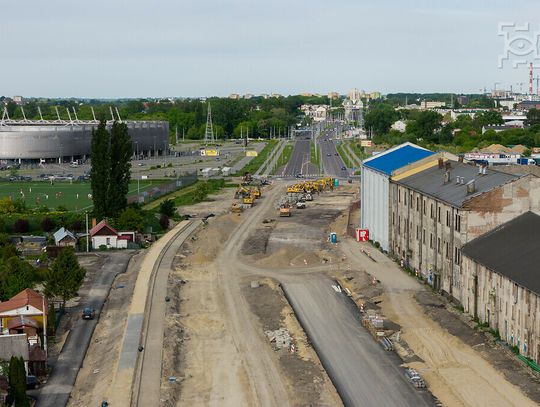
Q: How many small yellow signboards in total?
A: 2